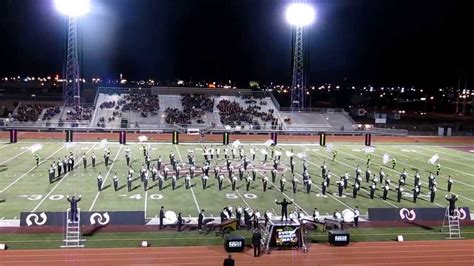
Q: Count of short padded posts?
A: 8